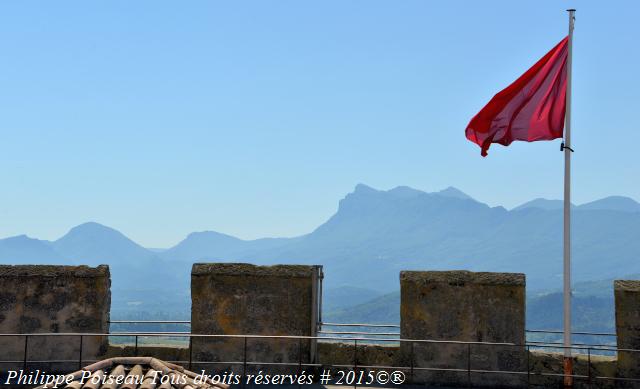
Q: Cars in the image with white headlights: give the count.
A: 0